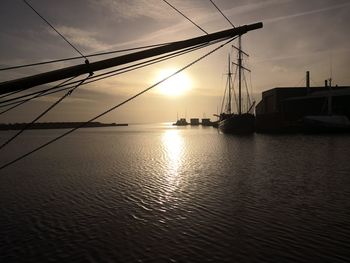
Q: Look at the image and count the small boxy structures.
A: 3